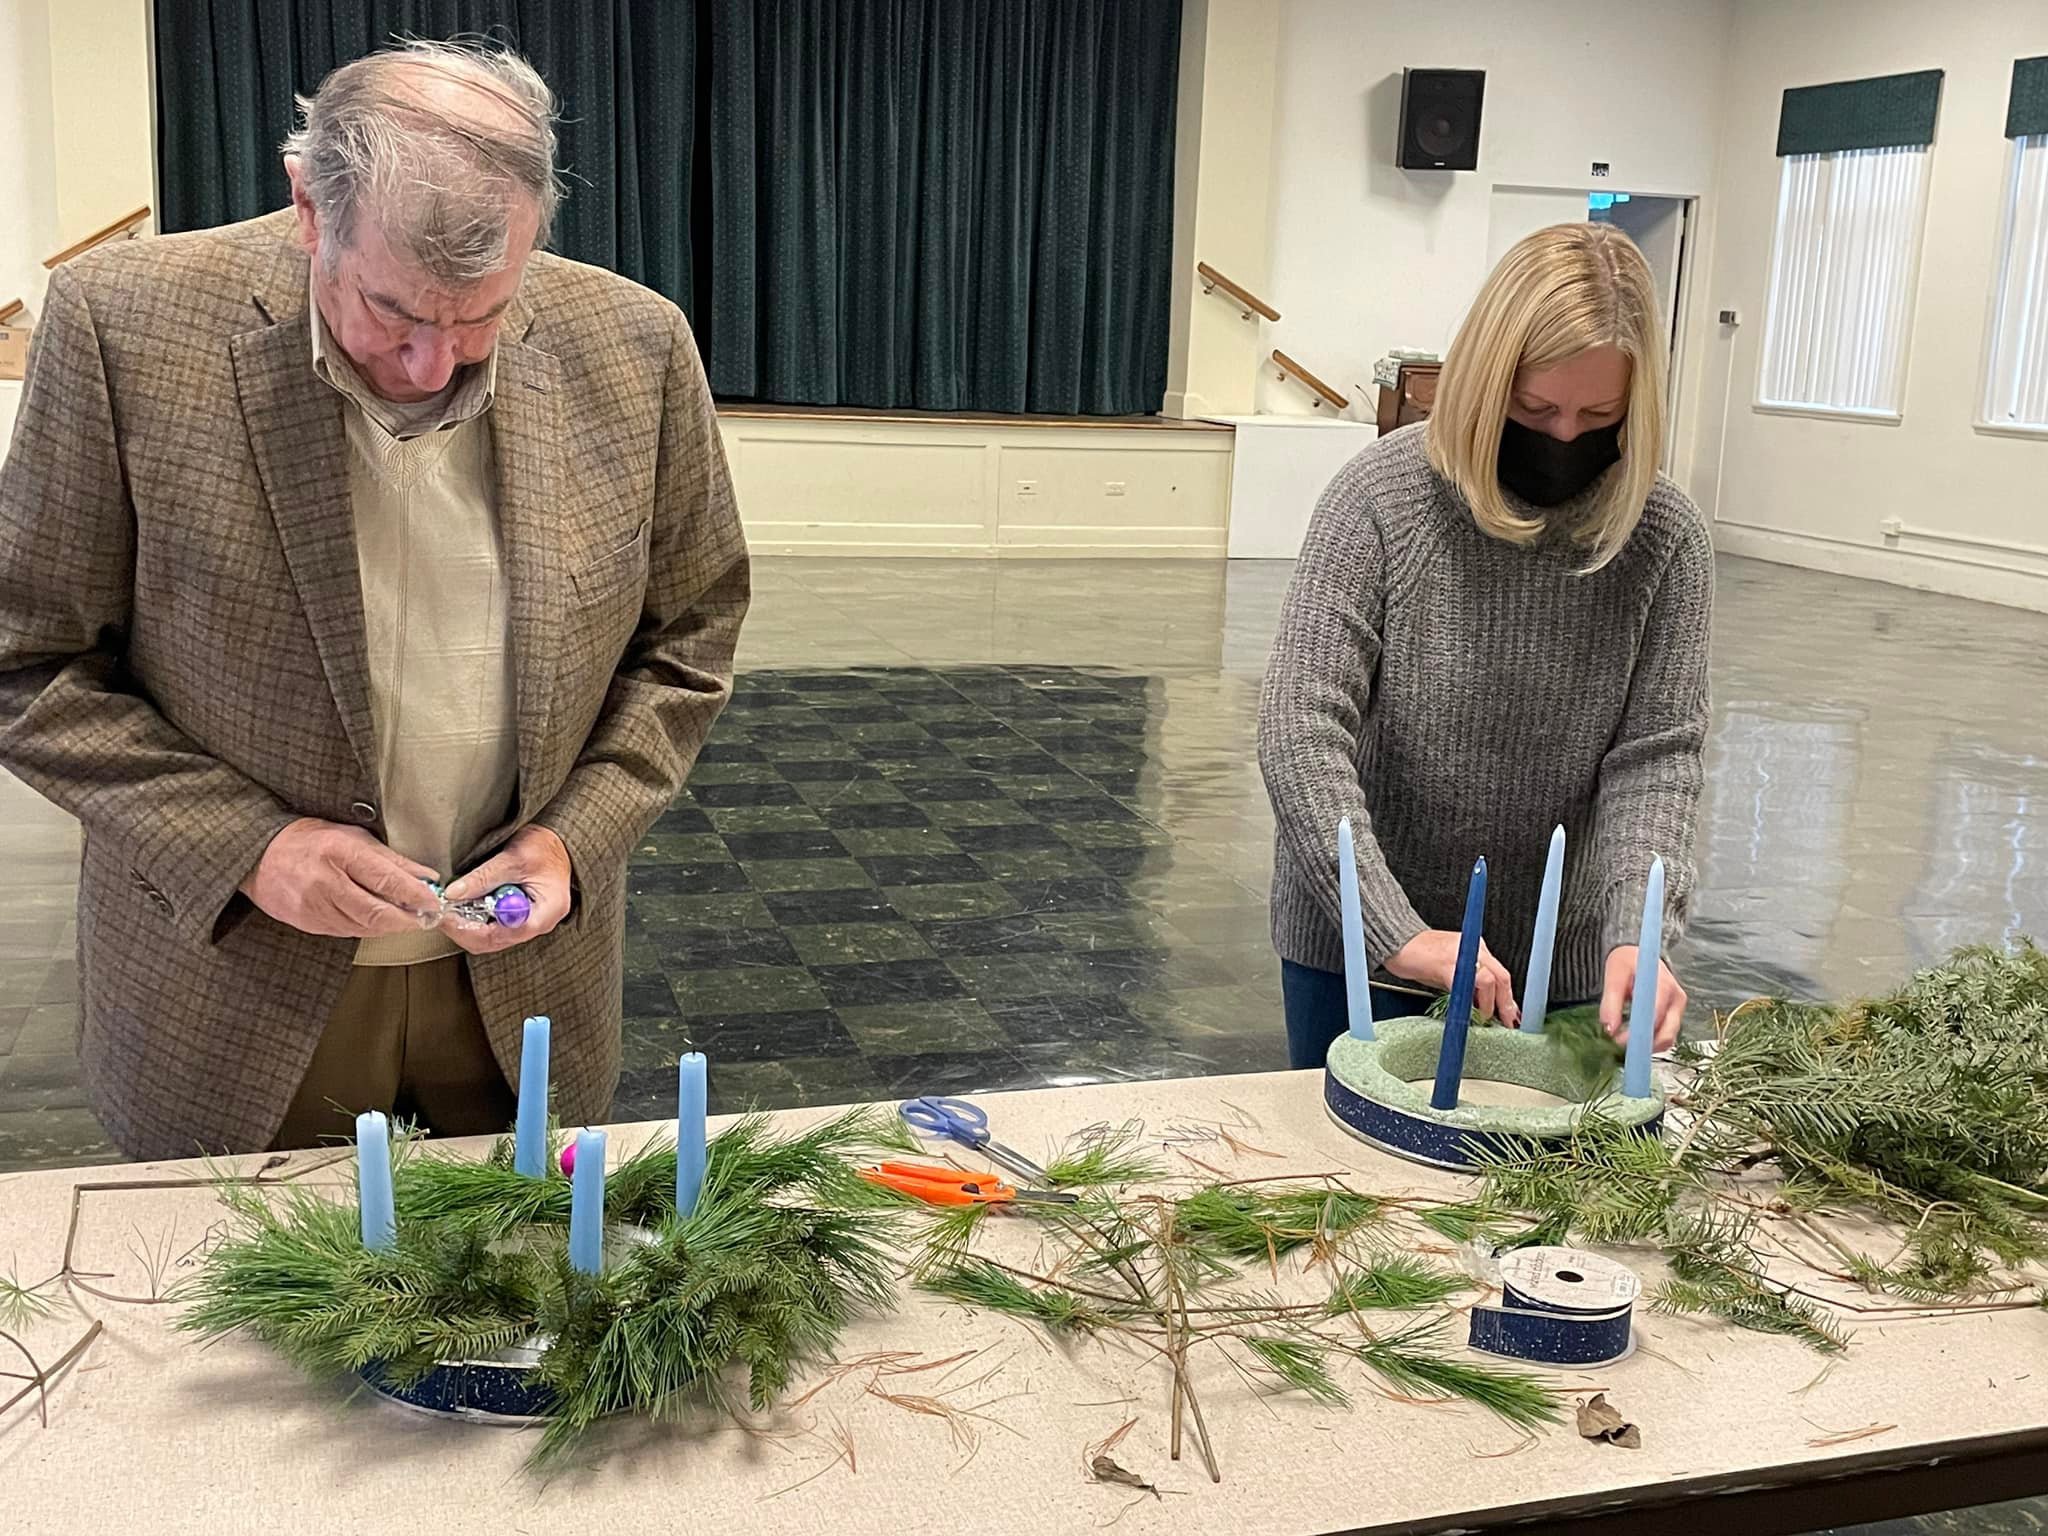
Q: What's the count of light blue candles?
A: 7